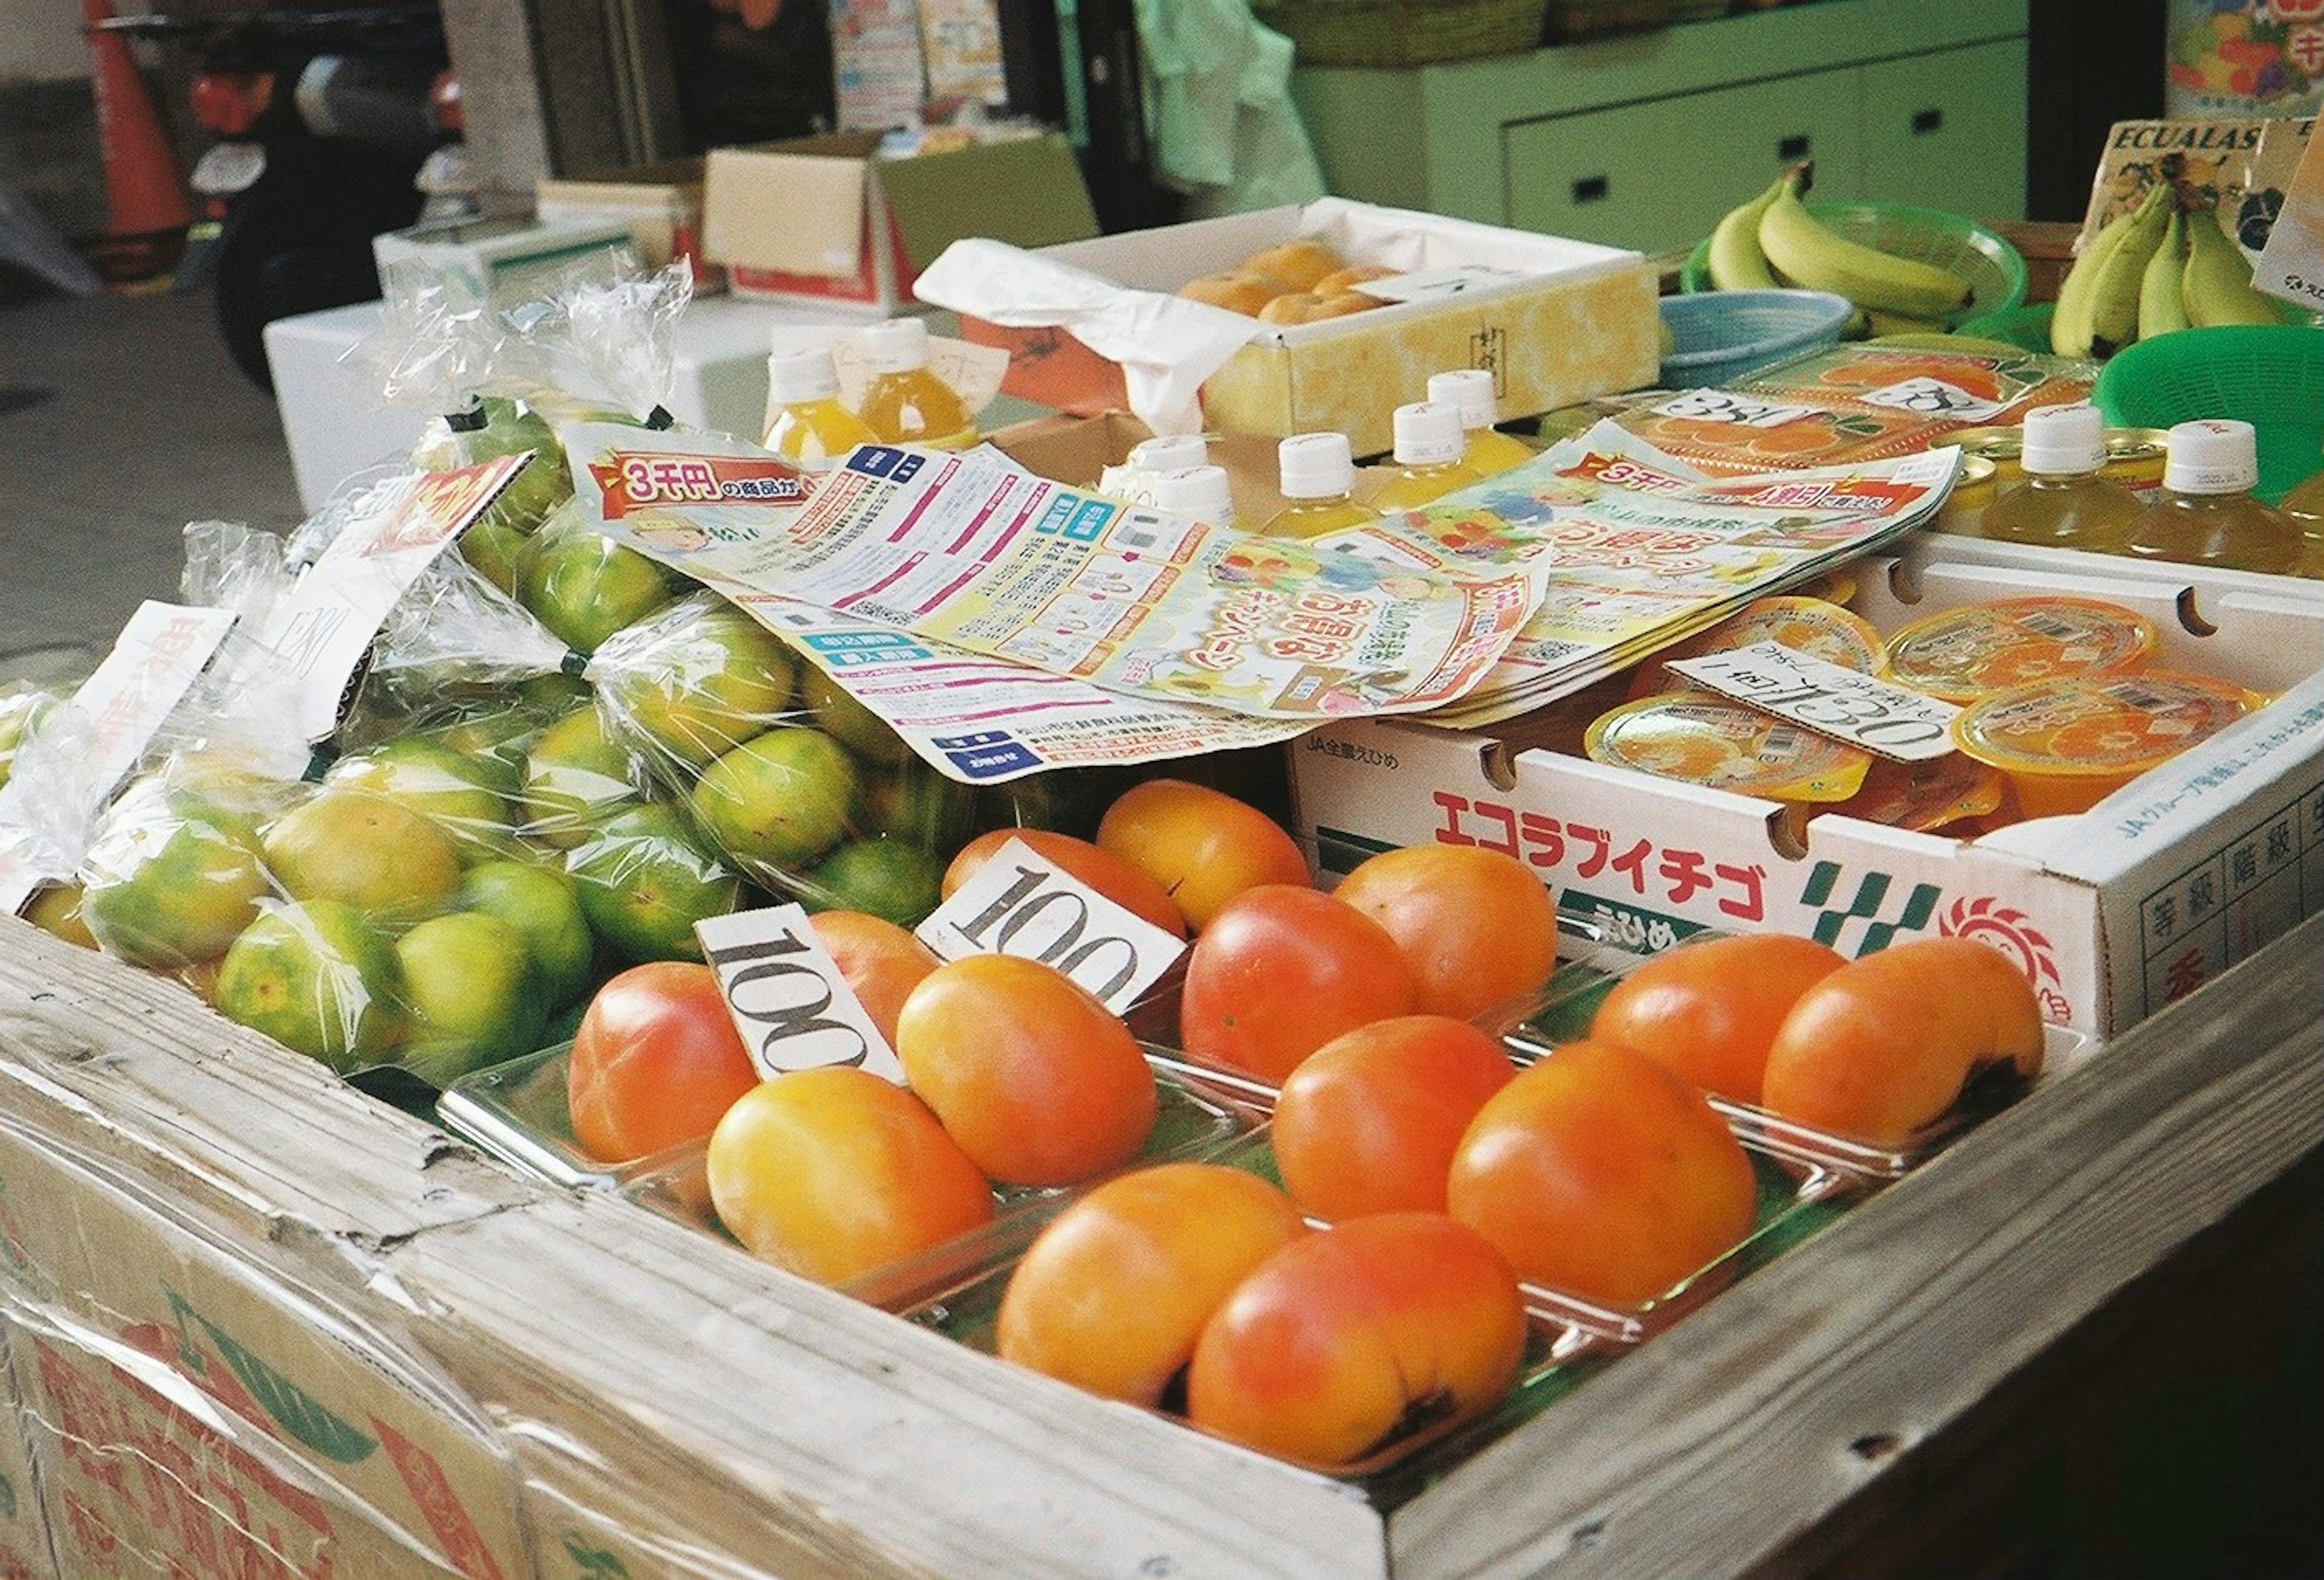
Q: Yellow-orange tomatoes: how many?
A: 14